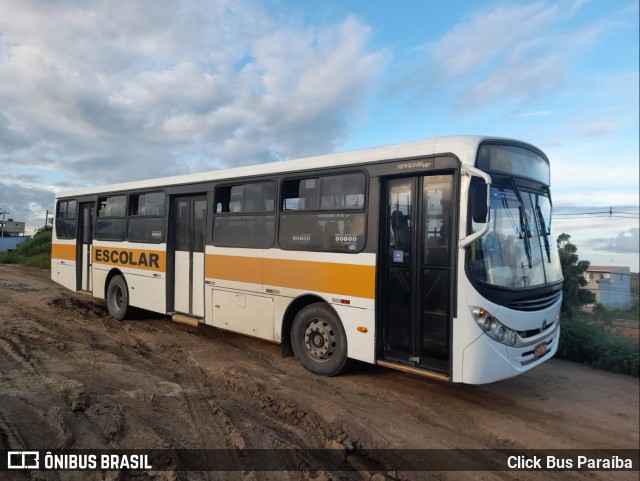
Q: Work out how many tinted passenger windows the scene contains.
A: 5